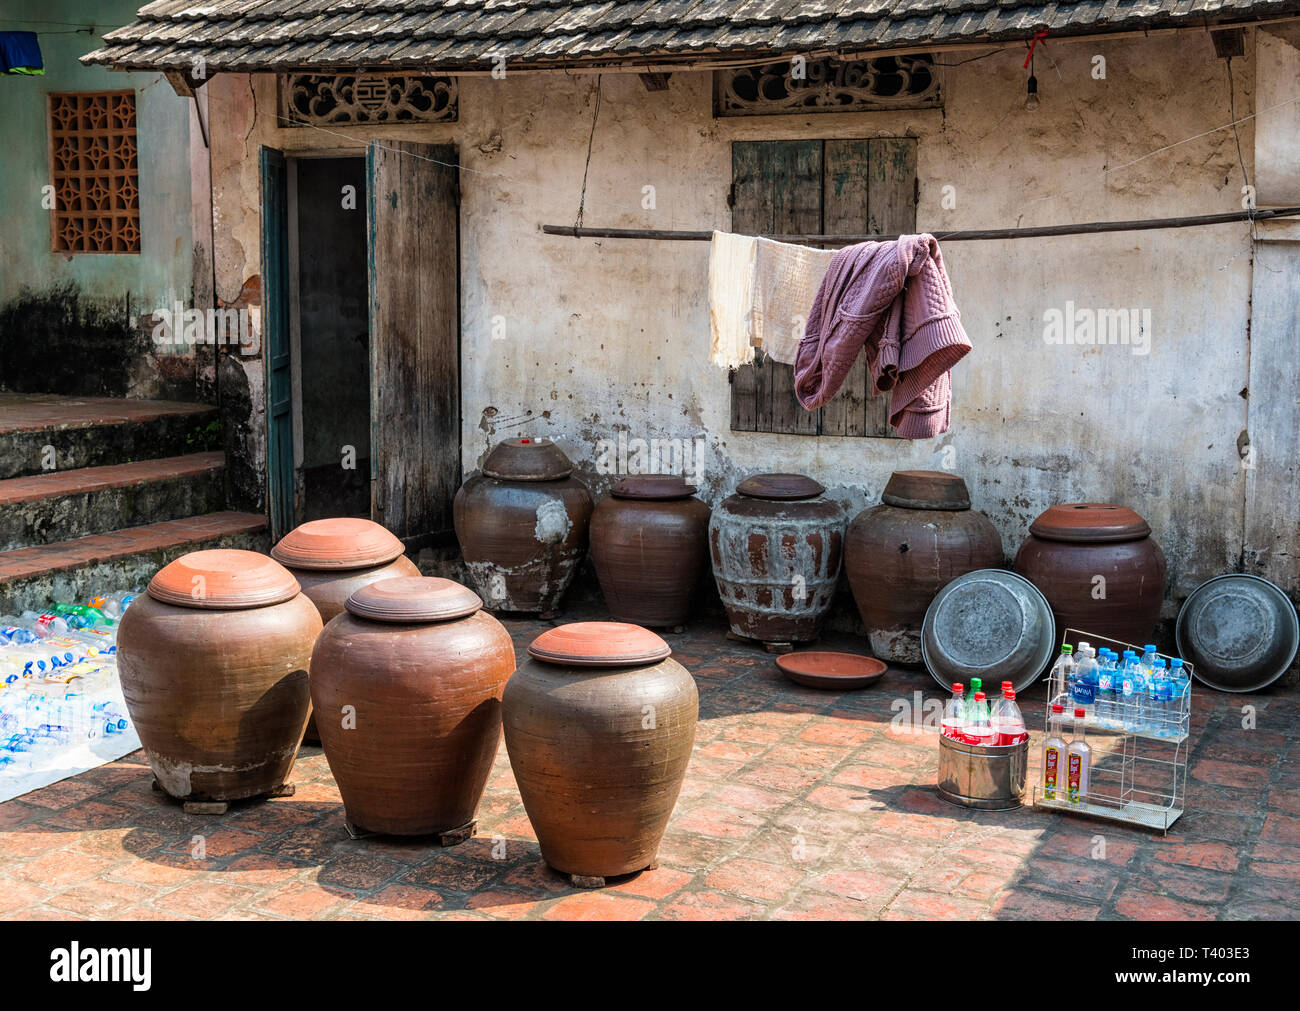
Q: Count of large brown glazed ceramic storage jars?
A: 9